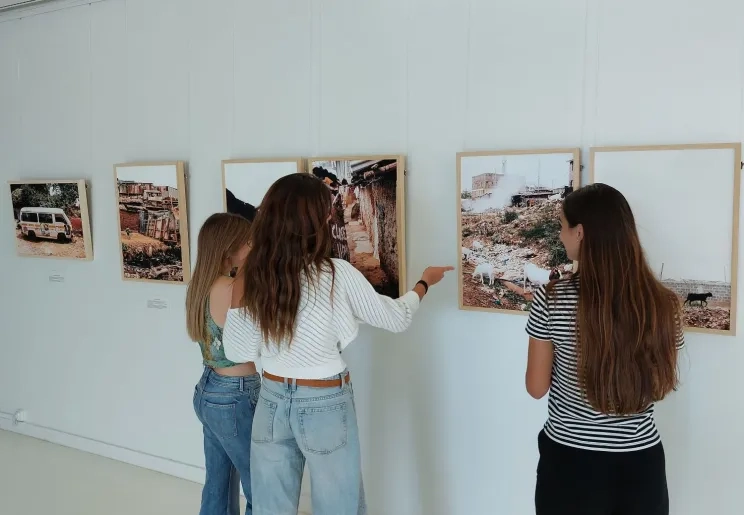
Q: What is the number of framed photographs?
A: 6